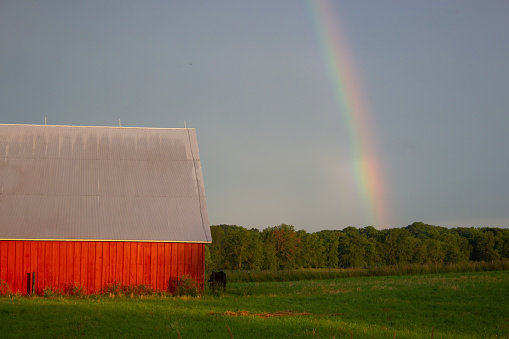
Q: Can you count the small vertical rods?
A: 3